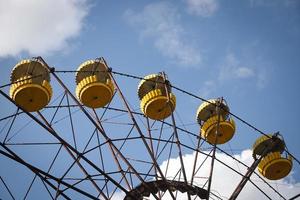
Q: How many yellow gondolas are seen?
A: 5